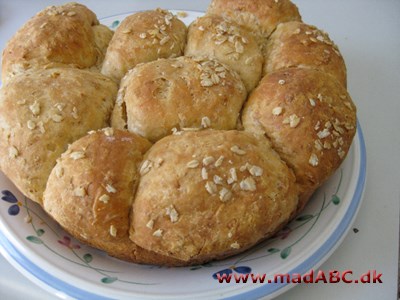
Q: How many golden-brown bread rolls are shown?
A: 10